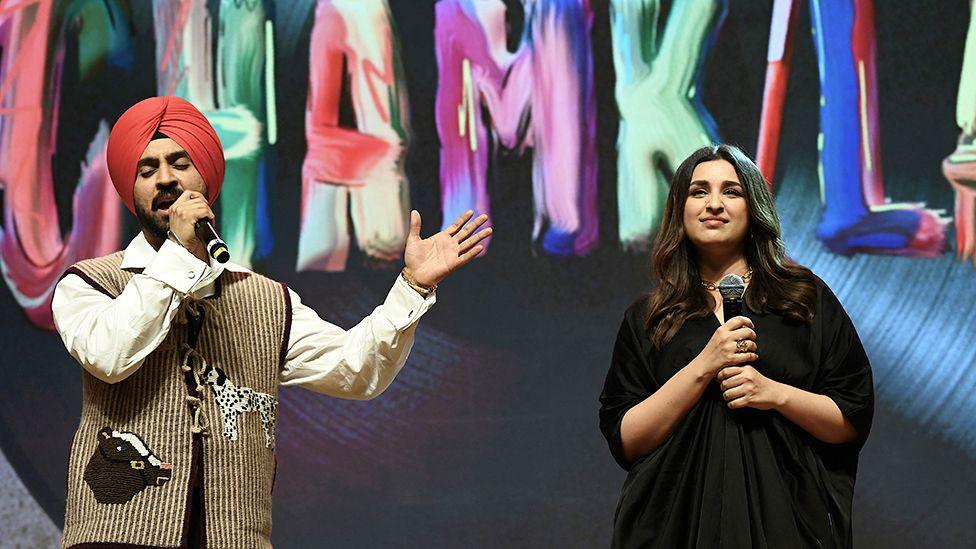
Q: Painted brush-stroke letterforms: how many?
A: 8